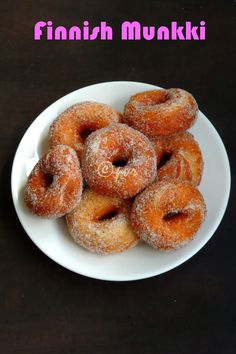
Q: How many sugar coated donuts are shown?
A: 7